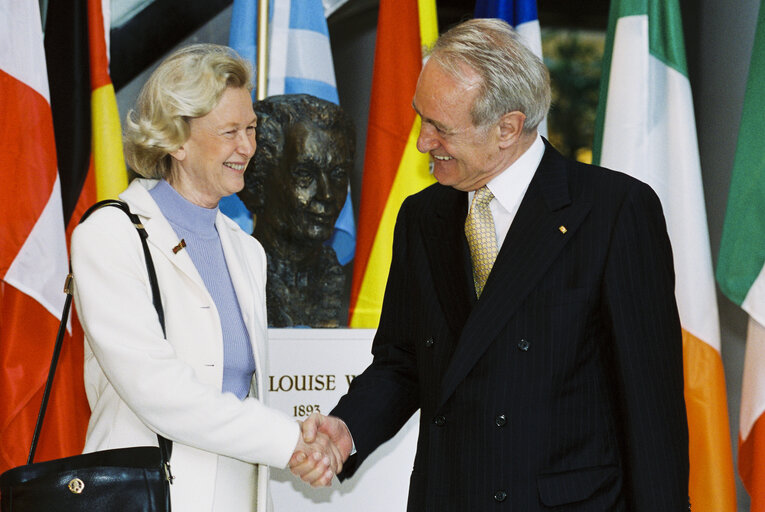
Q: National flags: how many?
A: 7